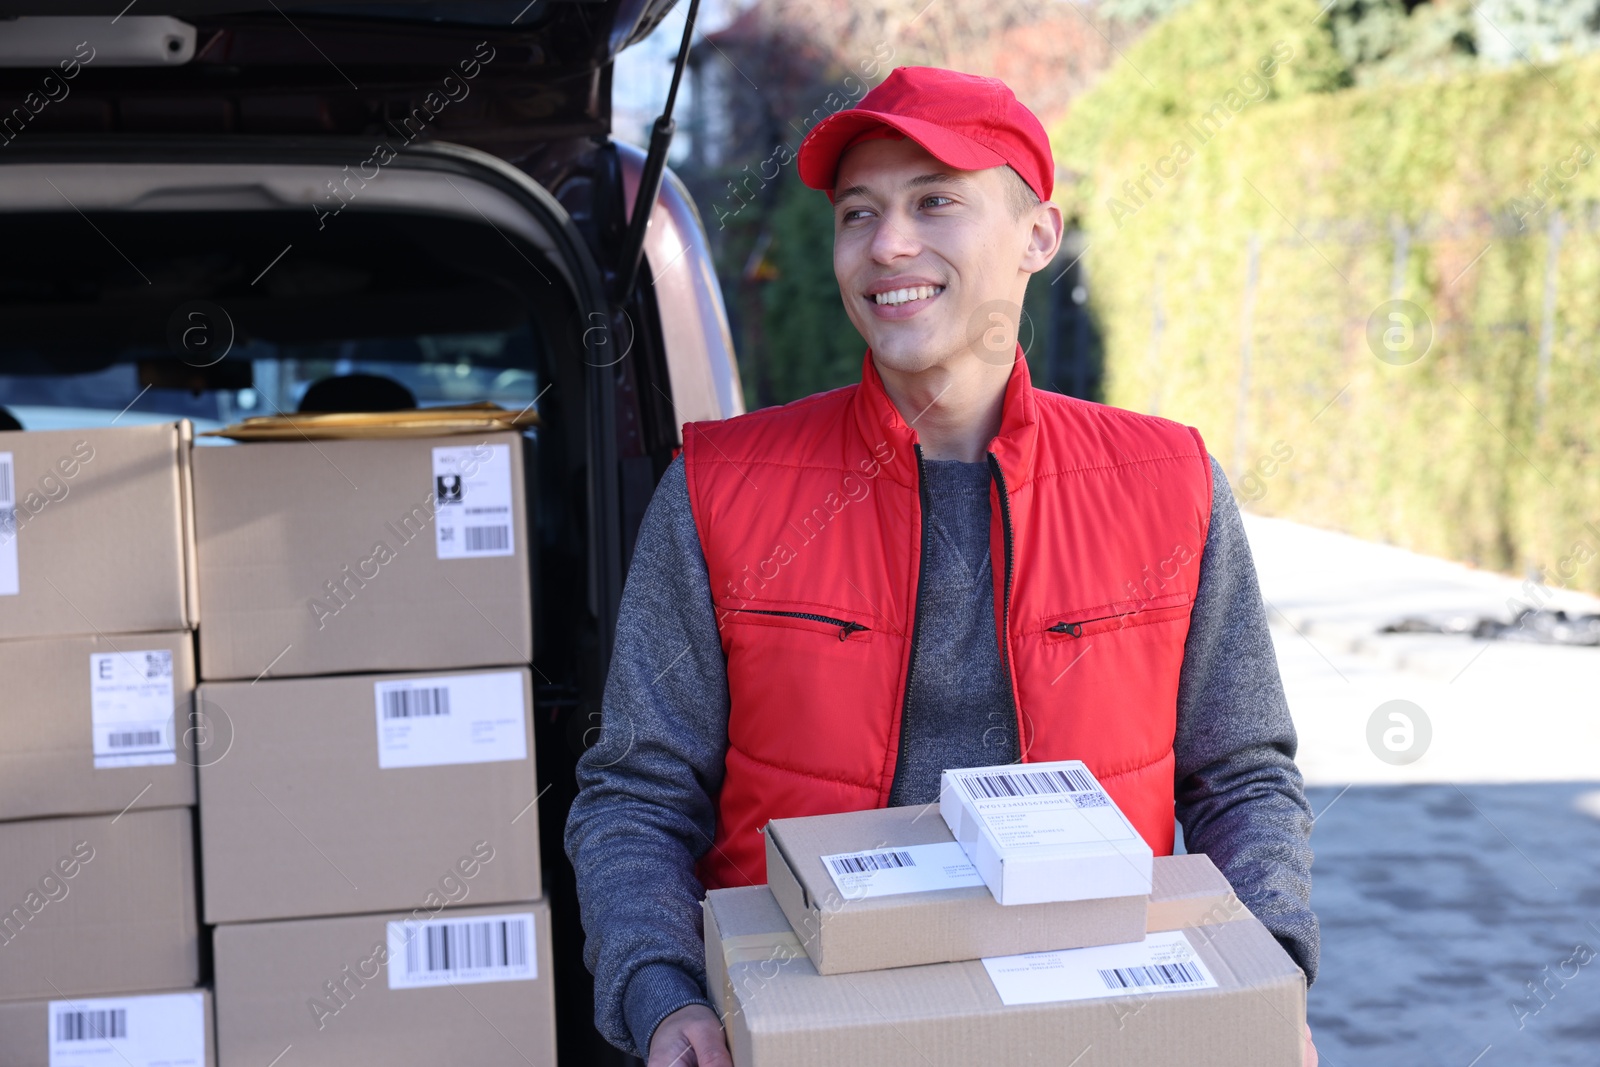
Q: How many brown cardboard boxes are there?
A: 9